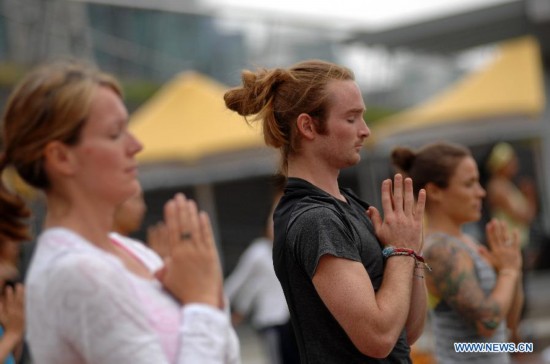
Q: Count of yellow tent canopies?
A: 2